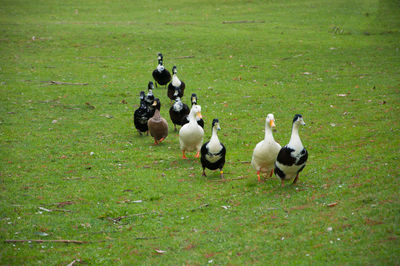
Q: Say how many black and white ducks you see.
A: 8